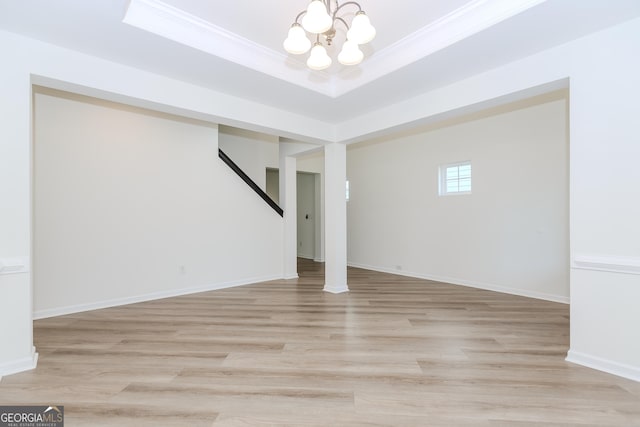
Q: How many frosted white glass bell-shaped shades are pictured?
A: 5